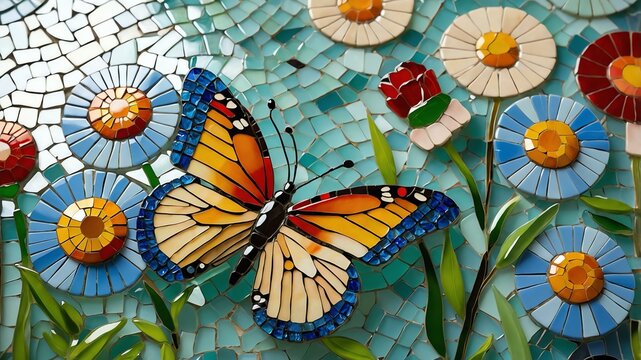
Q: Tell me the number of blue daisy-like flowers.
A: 4